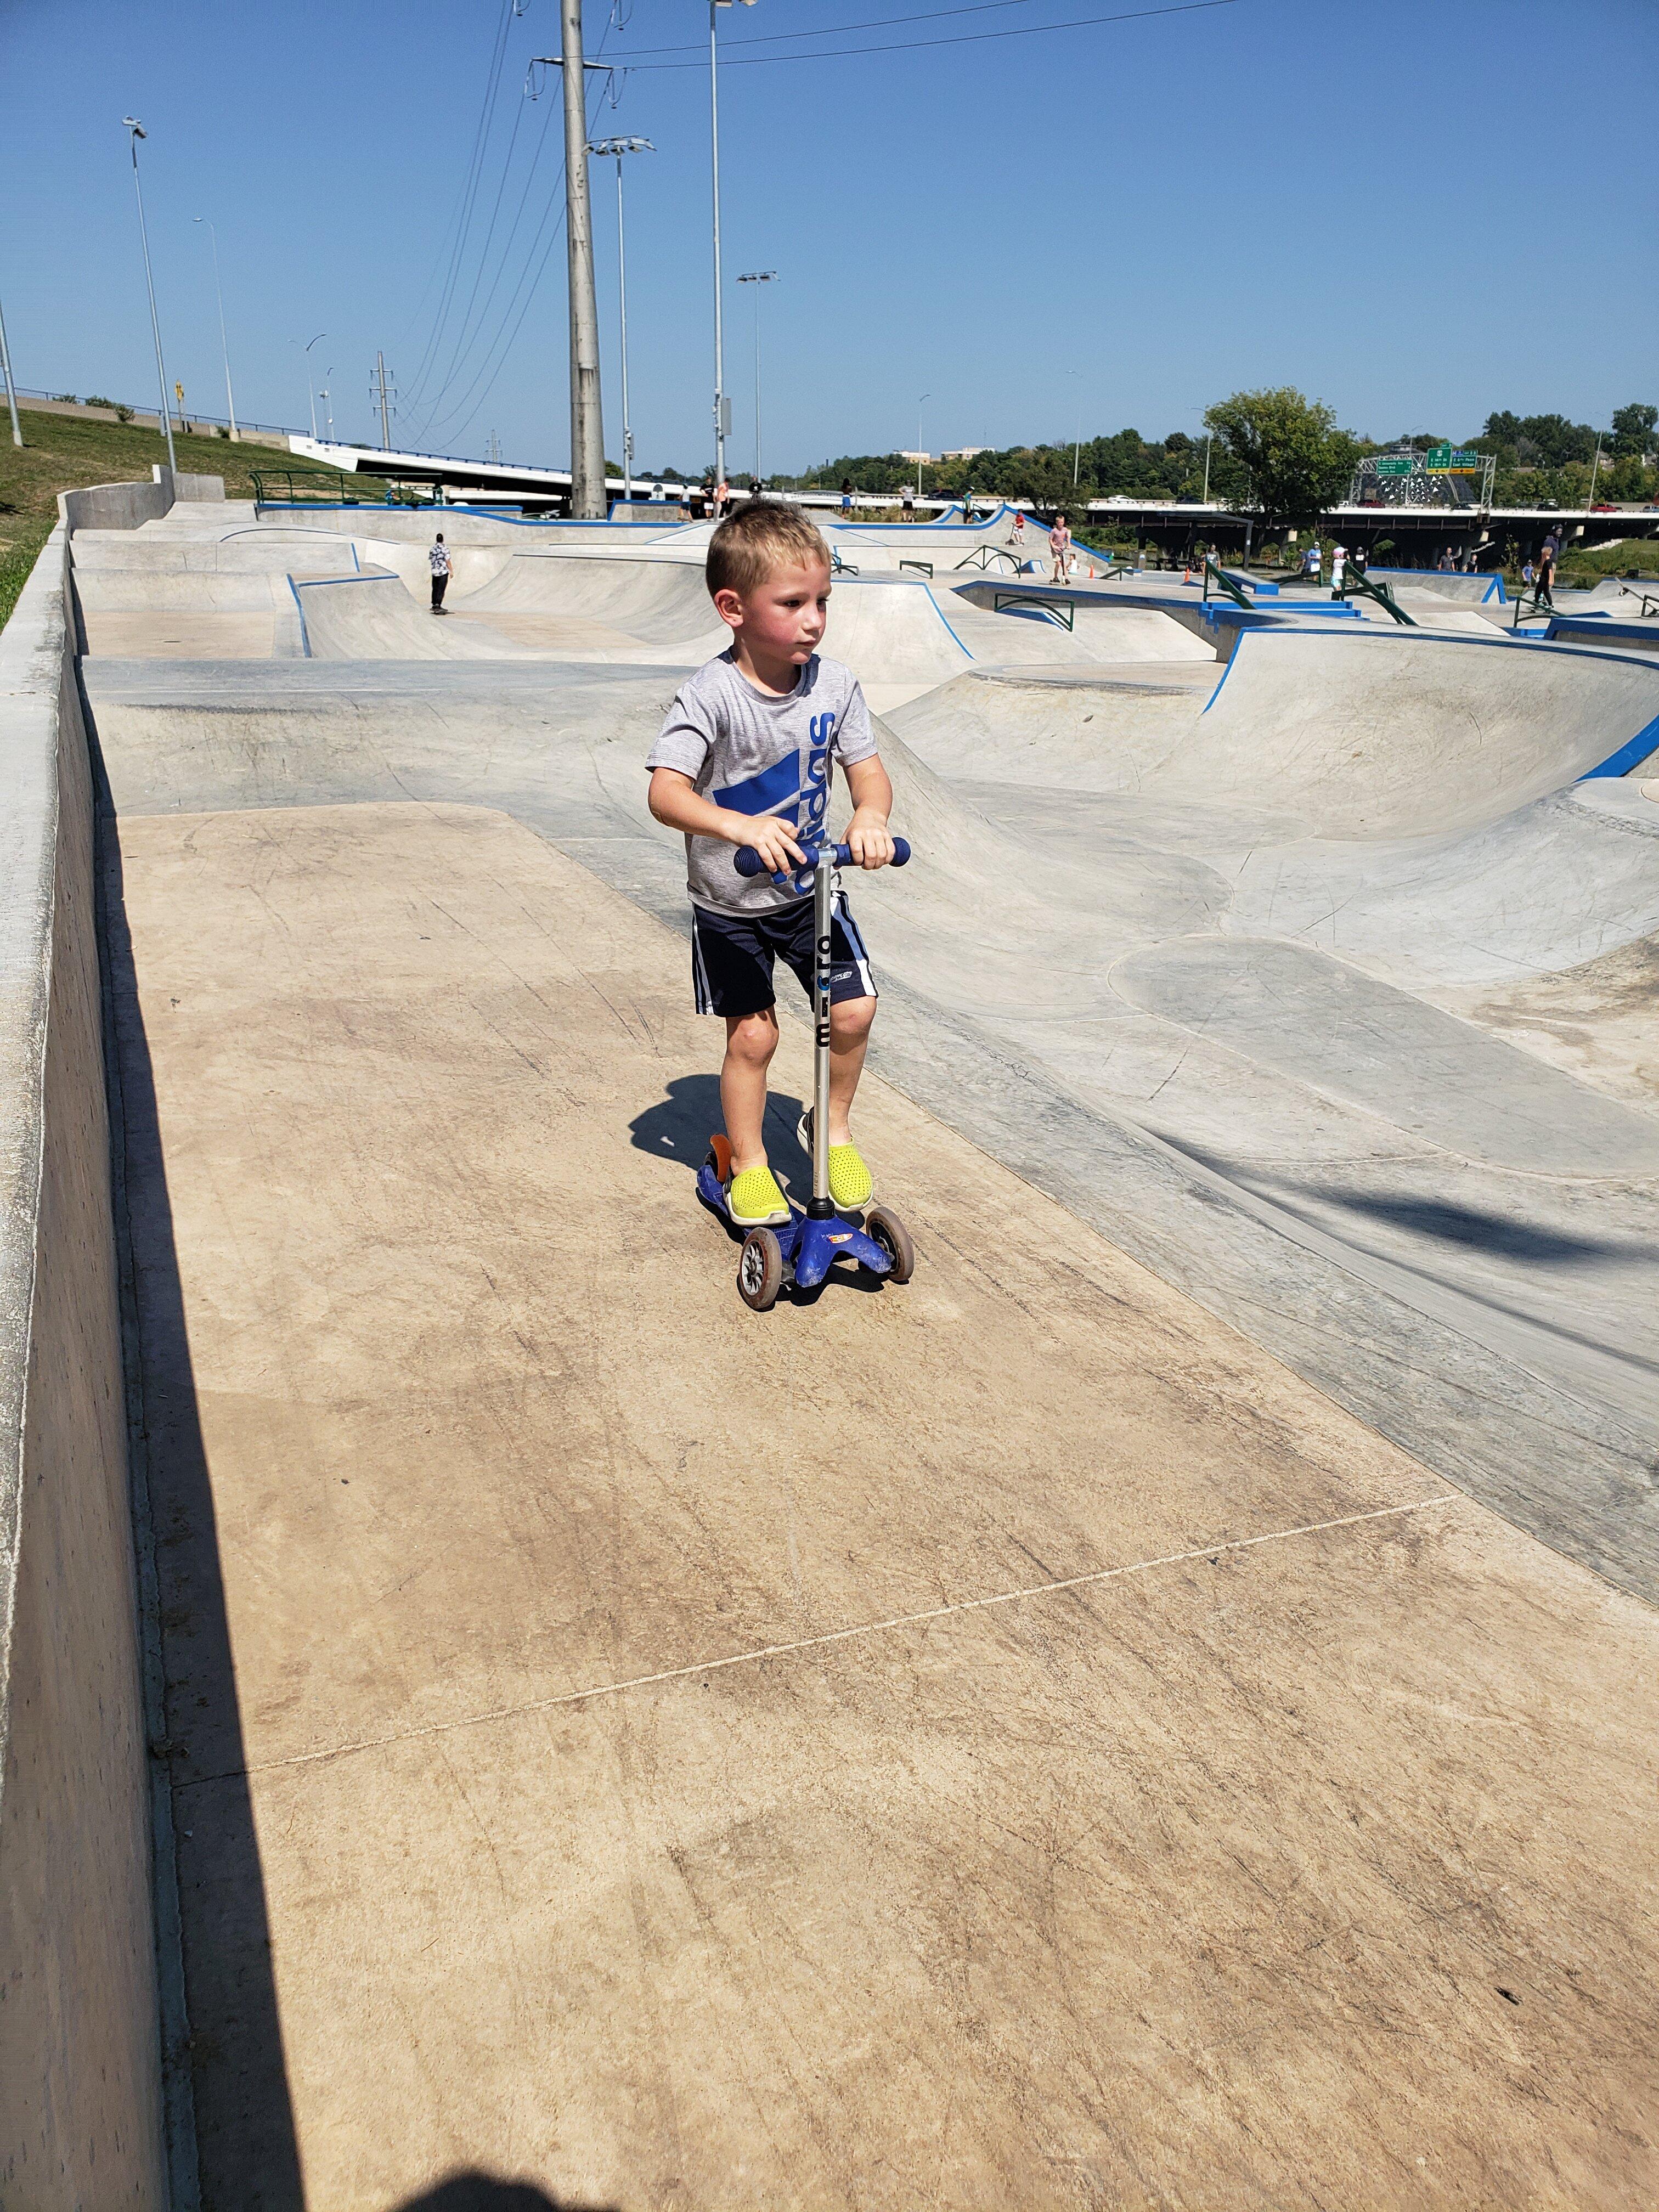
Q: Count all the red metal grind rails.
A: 0